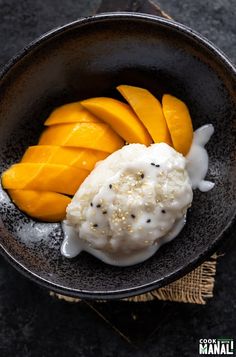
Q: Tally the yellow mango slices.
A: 8